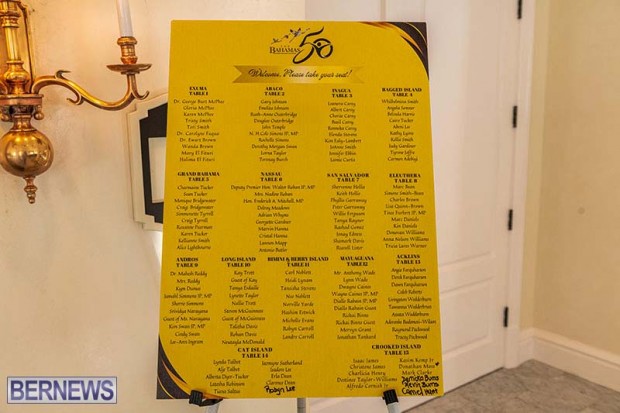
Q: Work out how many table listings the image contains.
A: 15